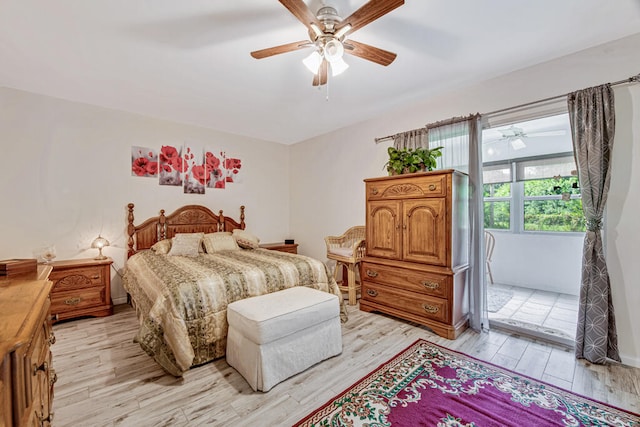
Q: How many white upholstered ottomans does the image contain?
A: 1